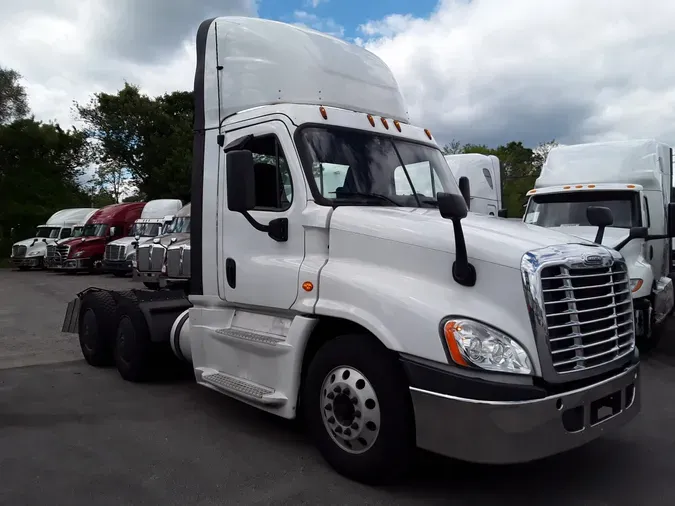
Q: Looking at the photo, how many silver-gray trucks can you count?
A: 2